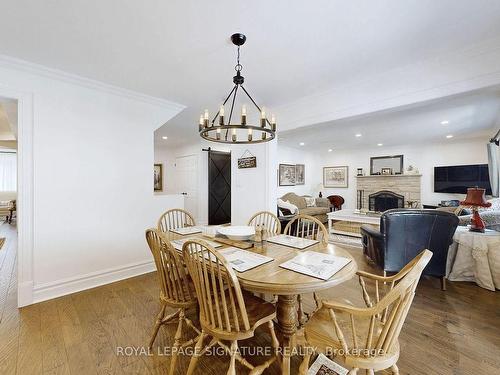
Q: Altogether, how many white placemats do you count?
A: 5